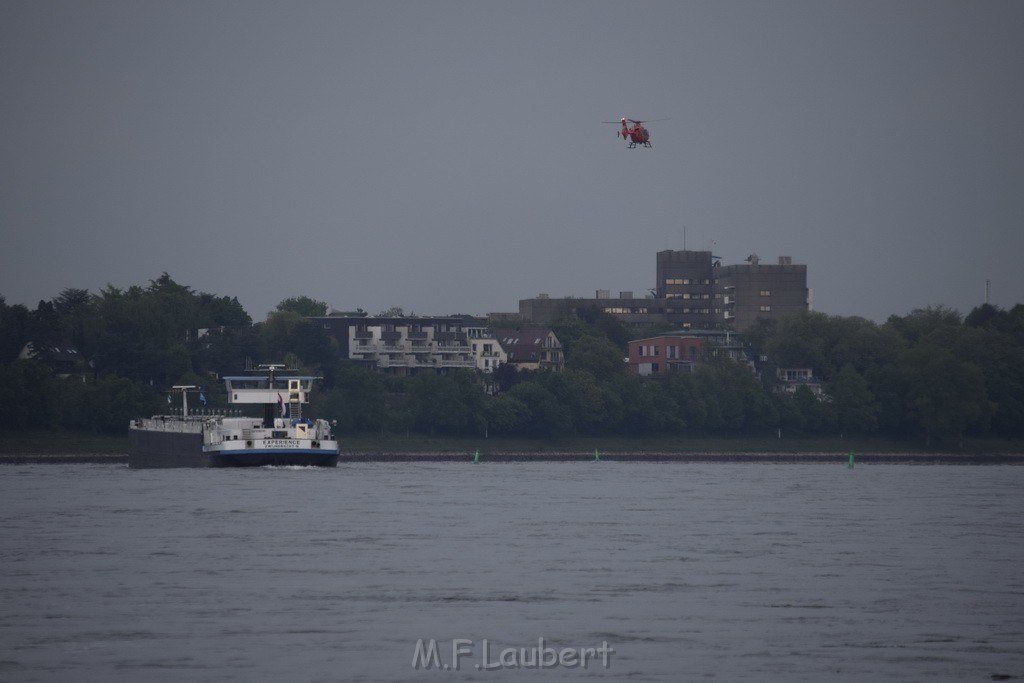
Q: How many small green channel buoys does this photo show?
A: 3